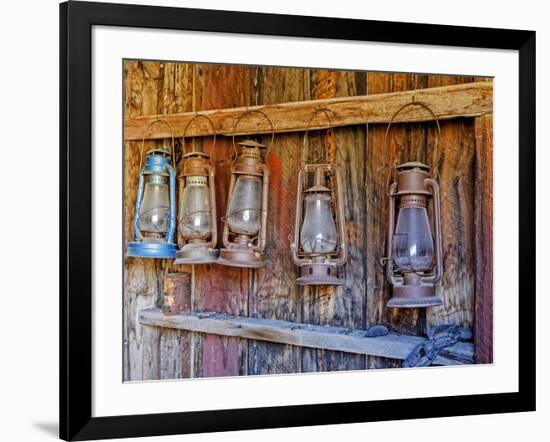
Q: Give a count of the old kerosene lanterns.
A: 5